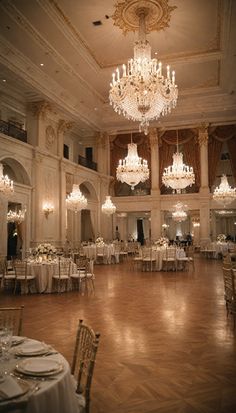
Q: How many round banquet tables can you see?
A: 5